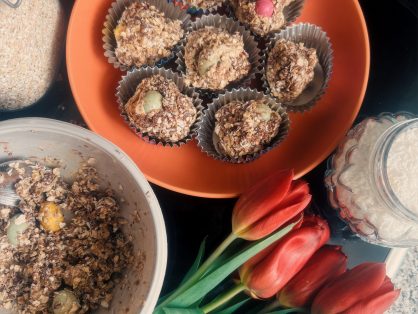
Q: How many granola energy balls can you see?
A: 7